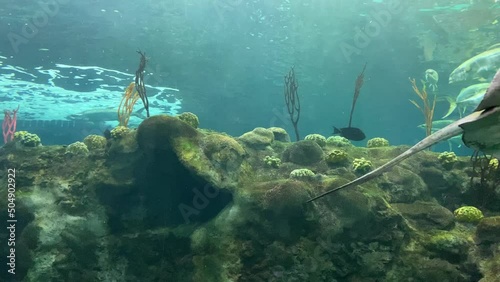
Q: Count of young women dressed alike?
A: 0